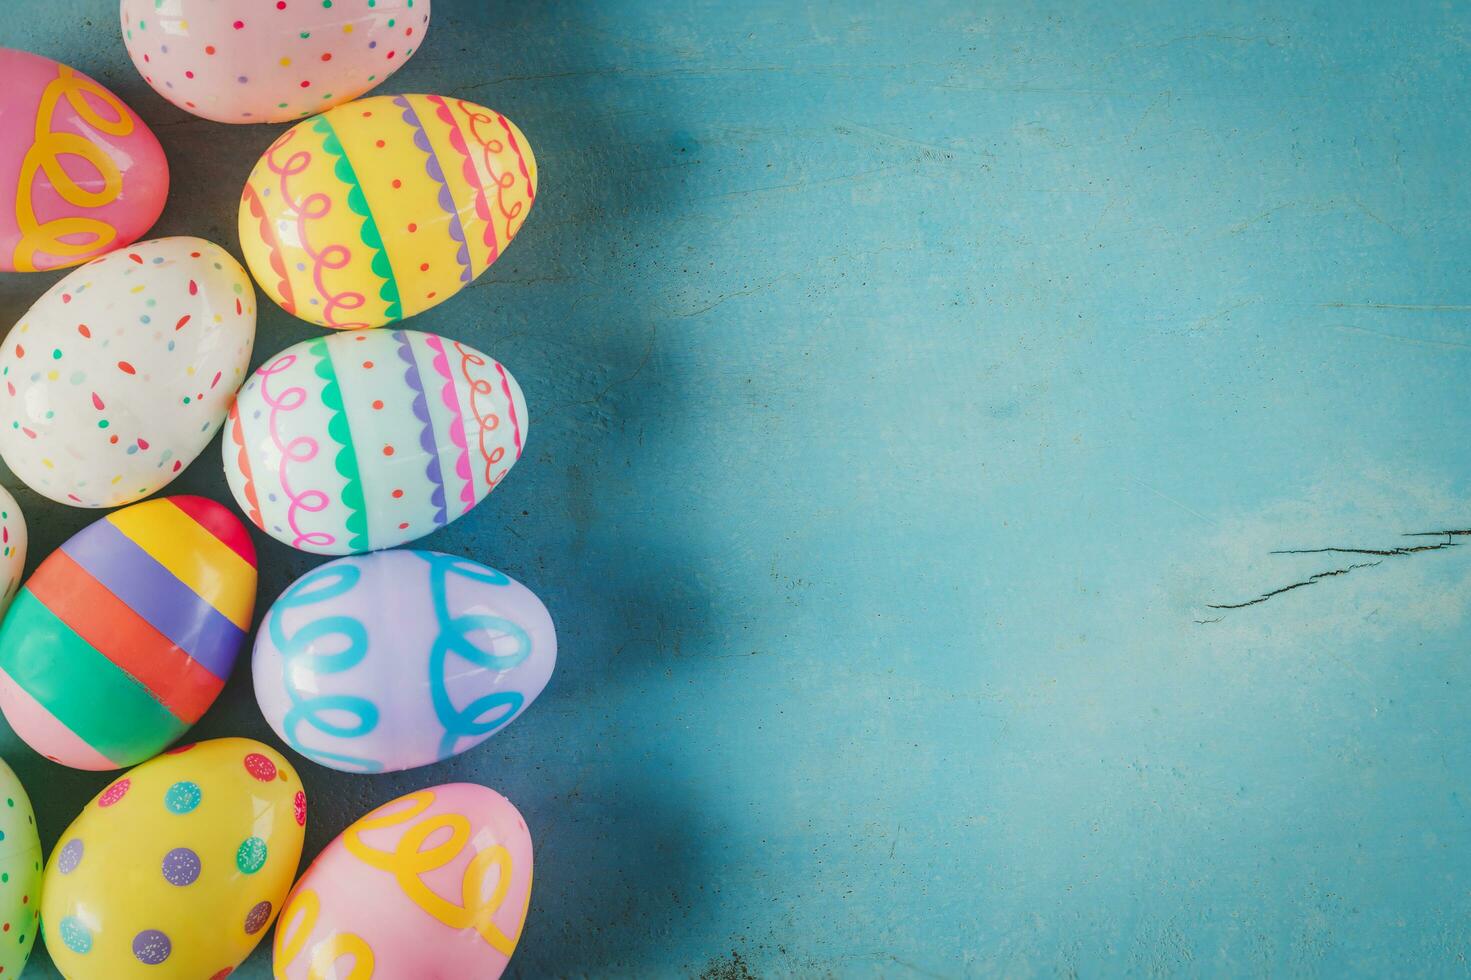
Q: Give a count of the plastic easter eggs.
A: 11